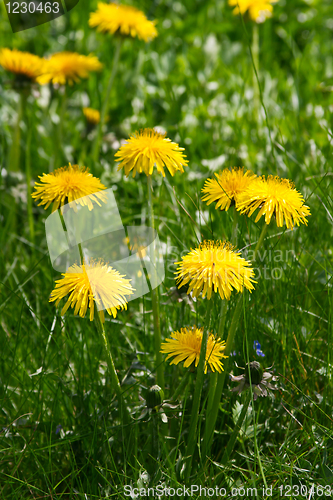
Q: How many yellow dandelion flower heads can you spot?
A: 12